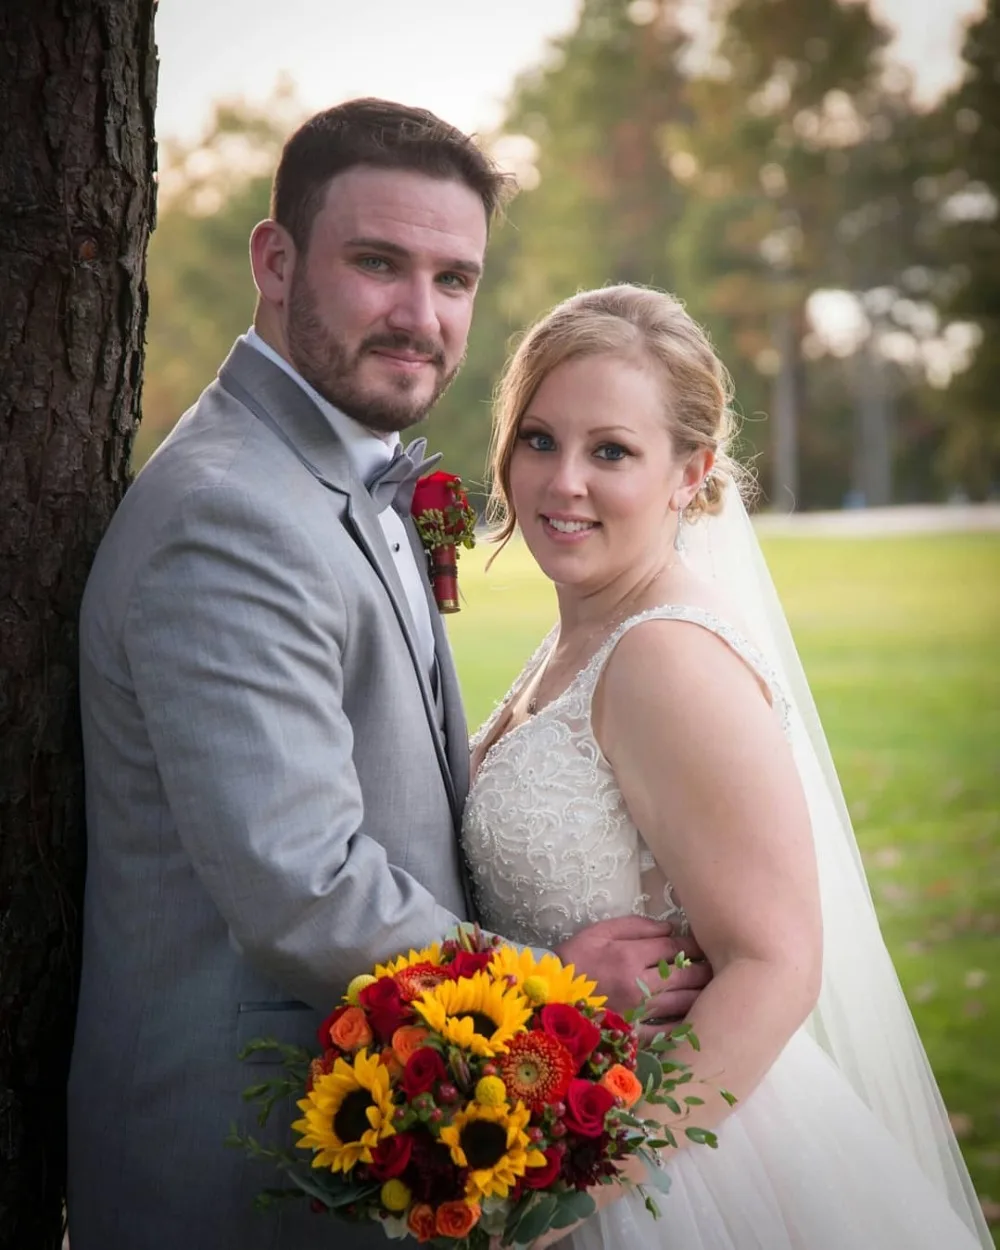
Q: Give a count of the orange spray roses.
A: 5